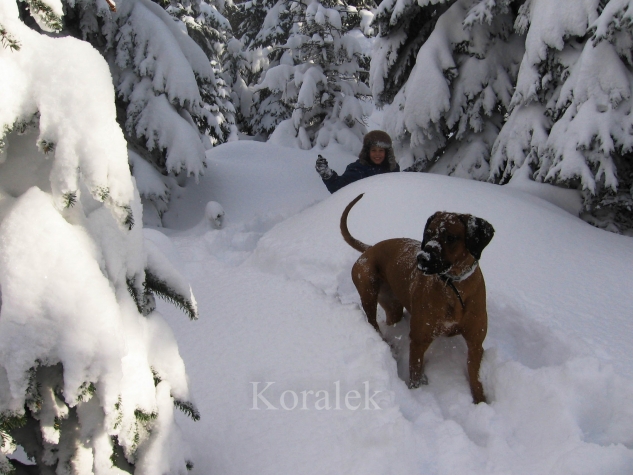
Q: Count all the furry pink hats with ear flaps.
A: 0